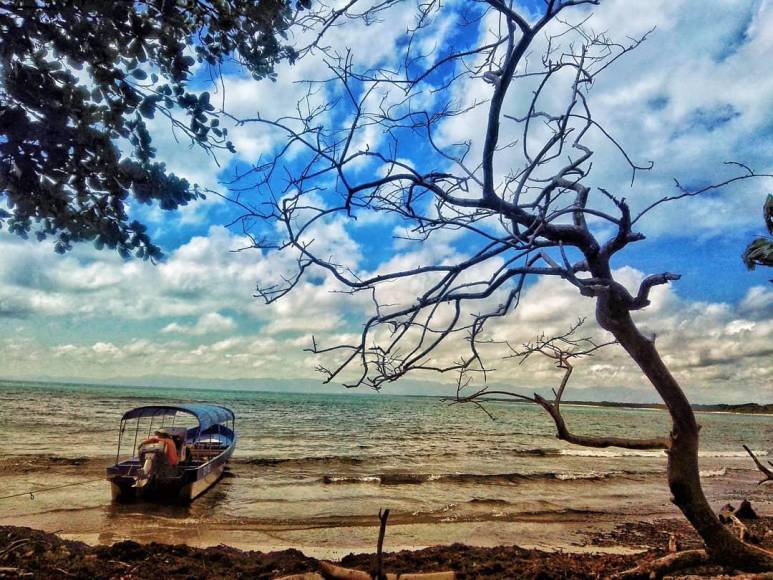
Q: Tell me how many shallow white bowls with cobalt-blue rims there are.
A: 0